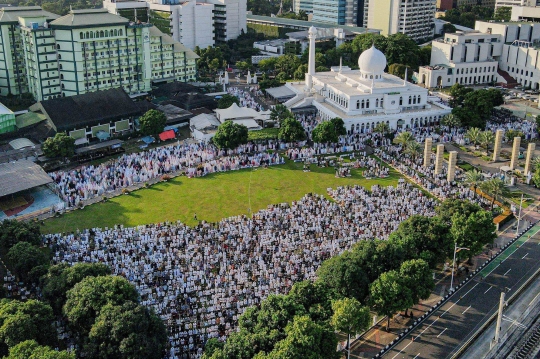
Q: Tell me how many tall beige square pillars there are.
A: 6